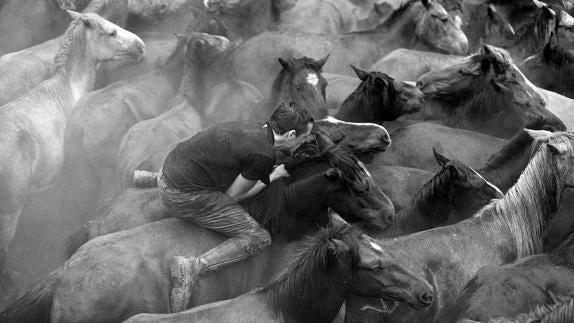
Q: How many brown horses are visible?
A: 0